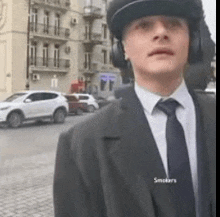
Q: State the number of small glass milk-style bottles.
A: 0